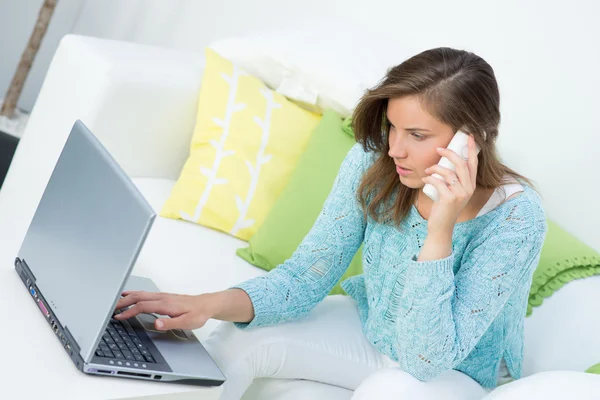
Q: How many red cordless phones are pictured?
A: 0